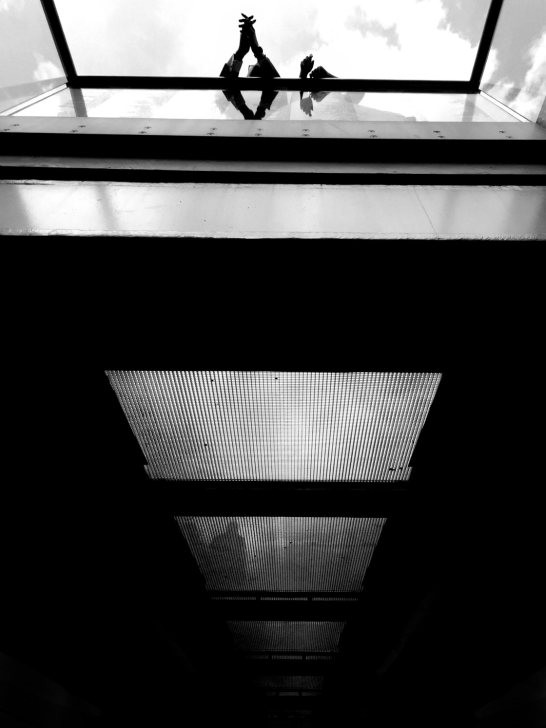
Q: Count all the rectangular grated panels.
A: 4